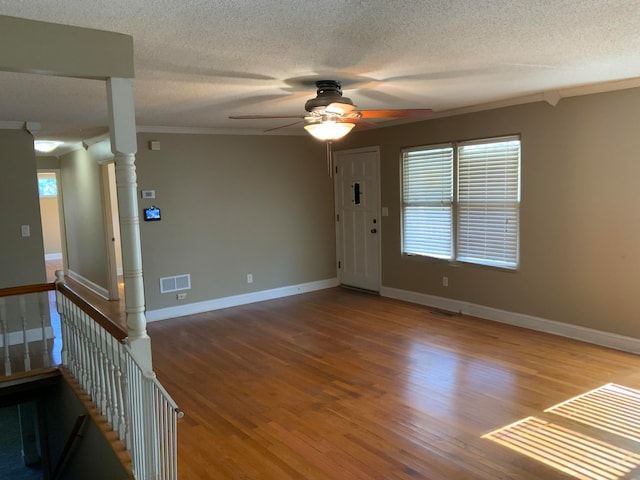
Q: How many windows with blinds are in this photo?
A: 2